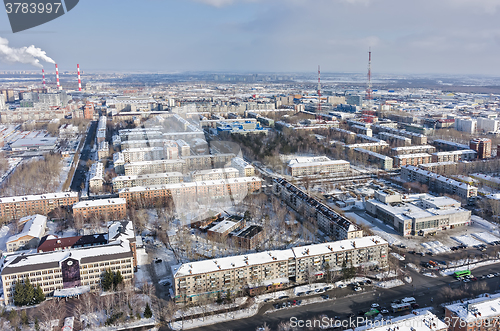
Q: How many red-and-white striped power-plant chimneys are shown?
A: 3